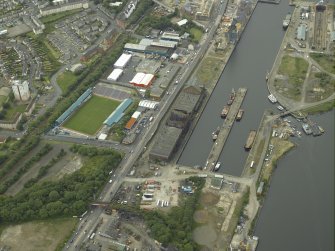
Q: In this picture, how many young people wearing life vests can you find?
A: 0